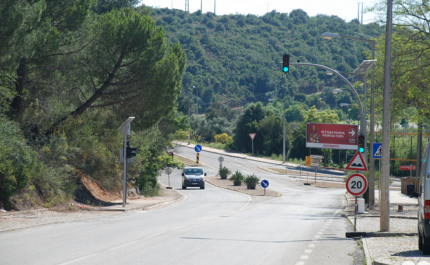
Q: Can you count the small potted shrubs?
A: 3